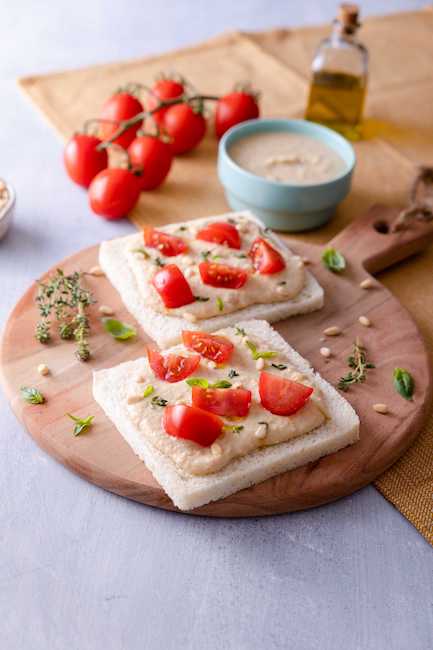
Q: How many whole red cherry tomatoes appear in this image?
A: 7